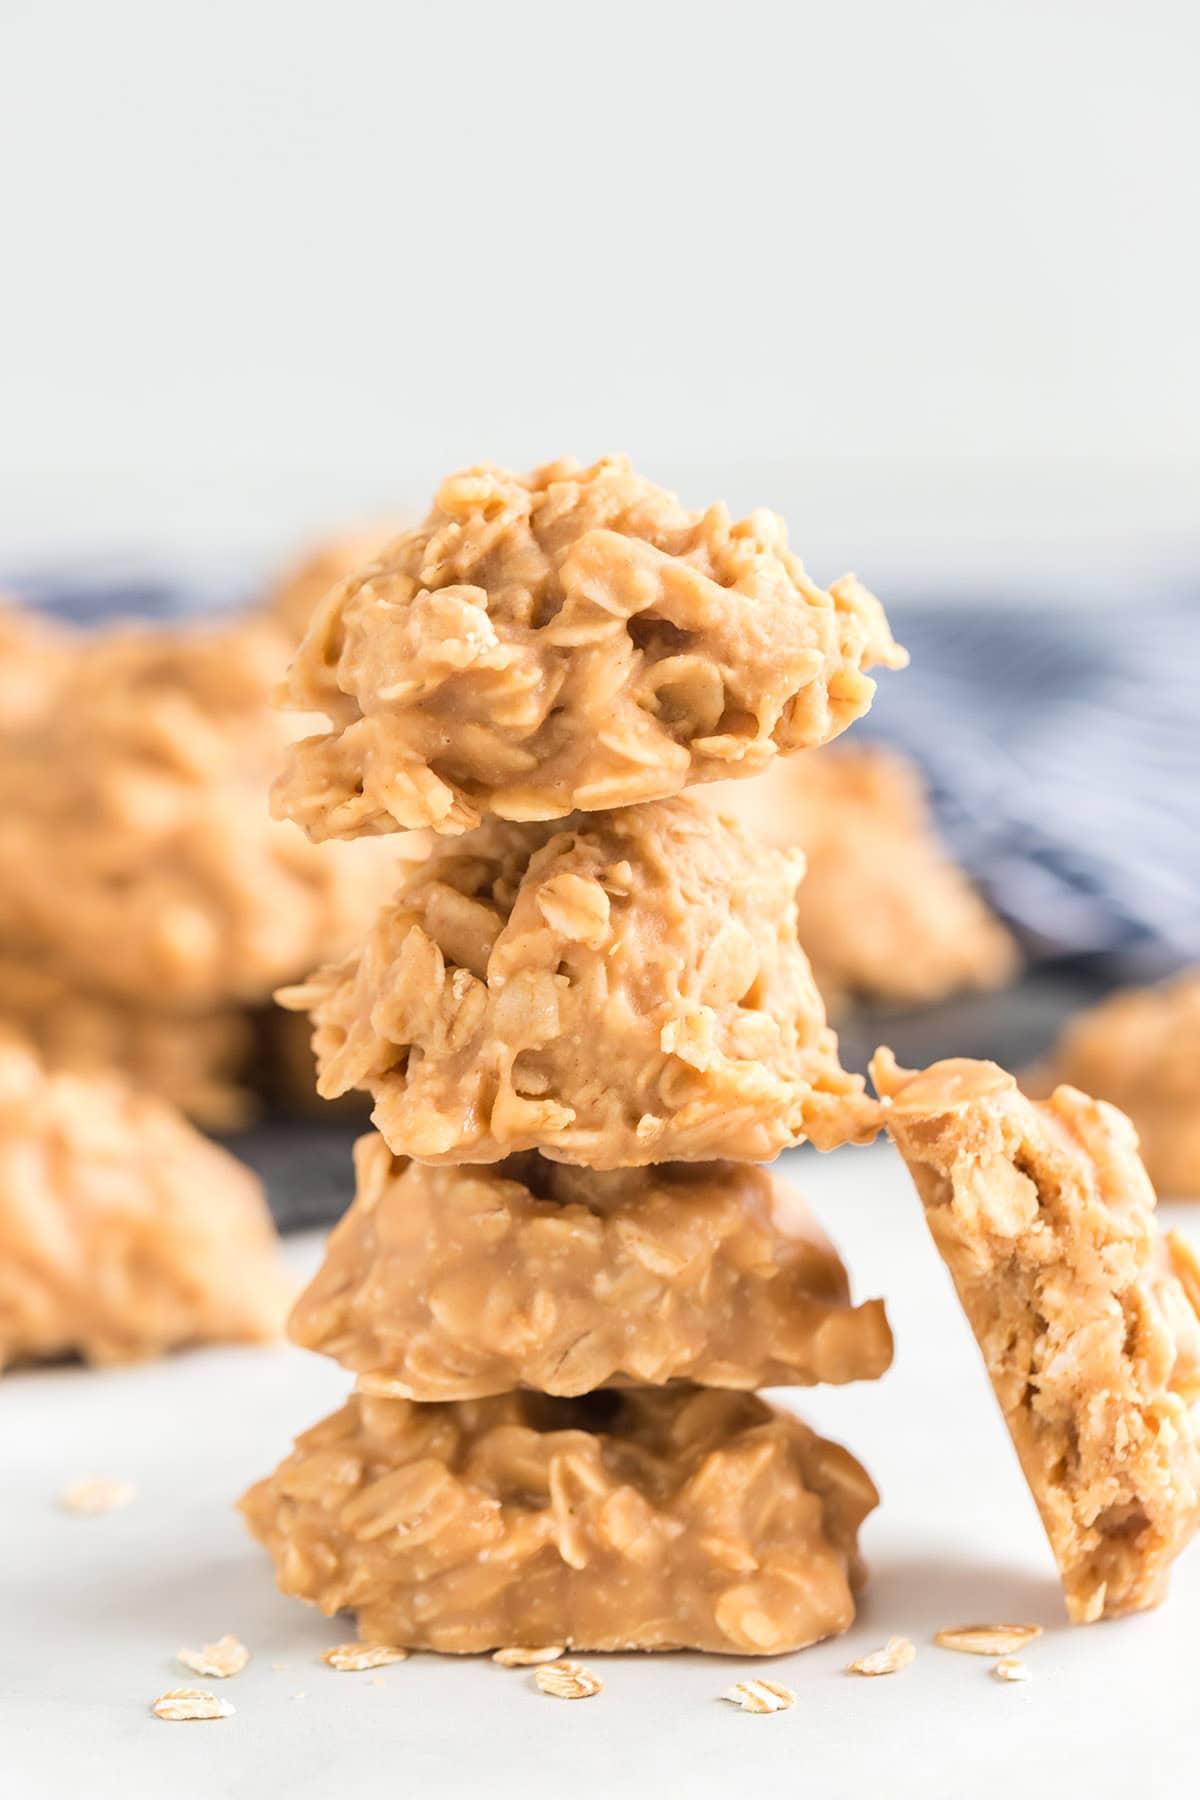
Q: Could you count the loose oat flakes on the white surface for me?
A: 10